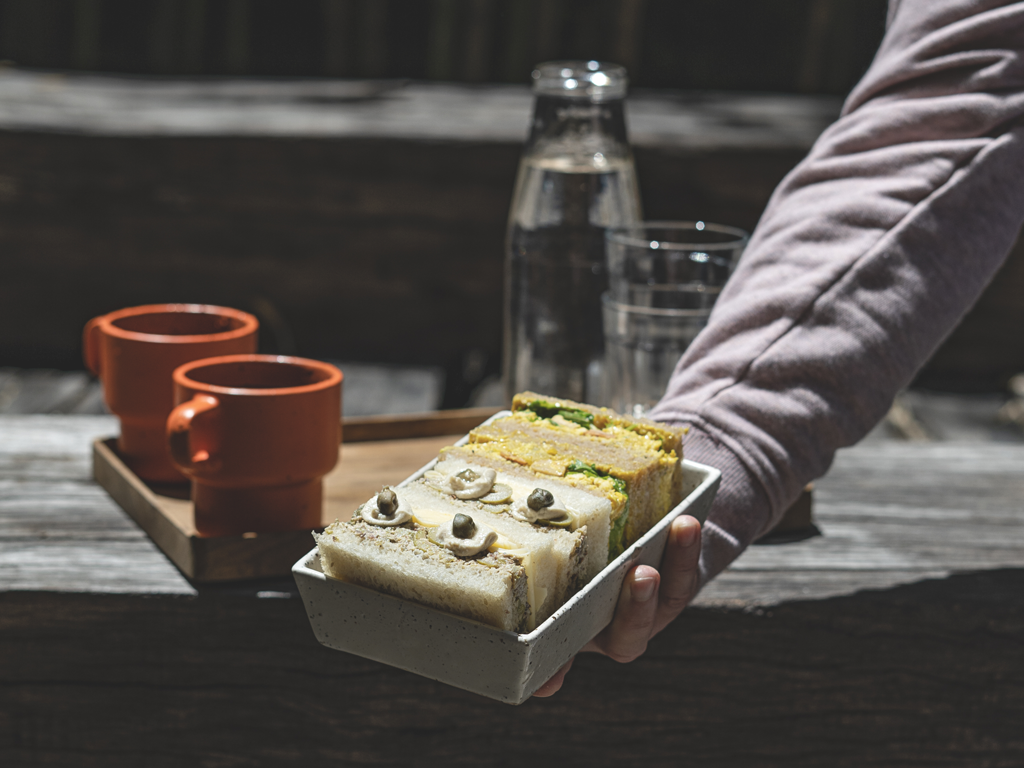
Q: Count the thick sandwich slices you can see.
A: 4